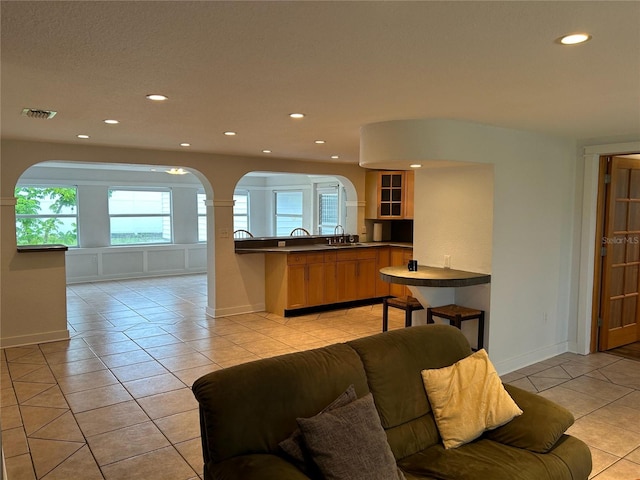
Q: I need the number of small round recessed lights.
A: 11